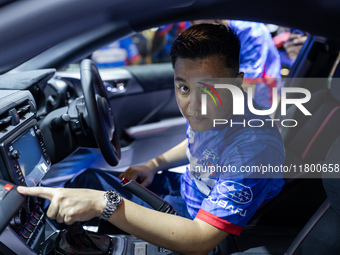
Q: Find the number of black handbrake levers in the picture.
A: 1